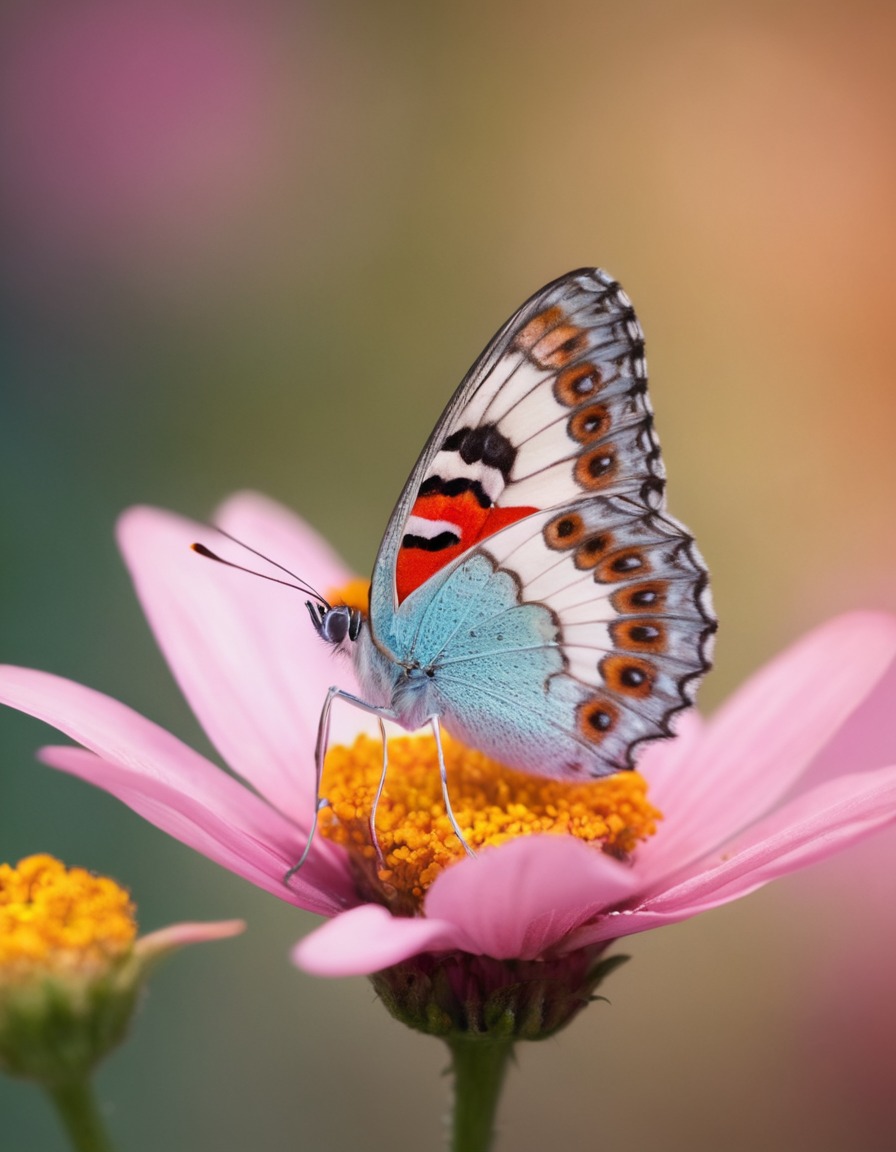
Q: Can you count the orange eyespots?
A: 11